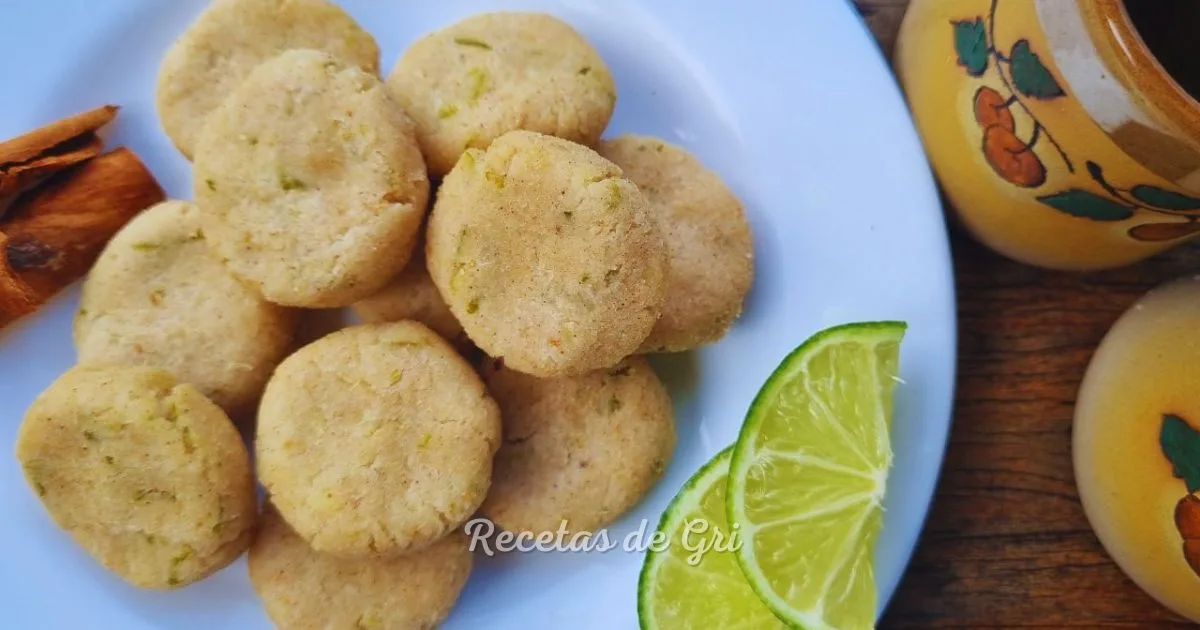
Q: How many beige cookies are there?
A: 11